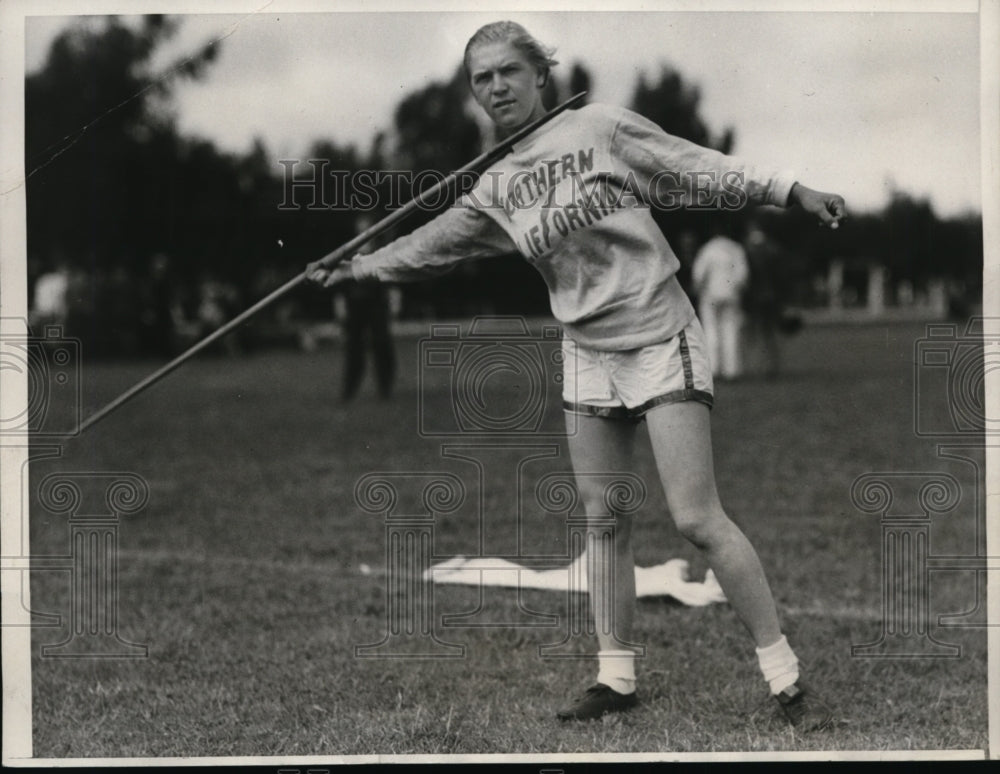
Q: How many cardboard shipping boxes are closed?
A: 0